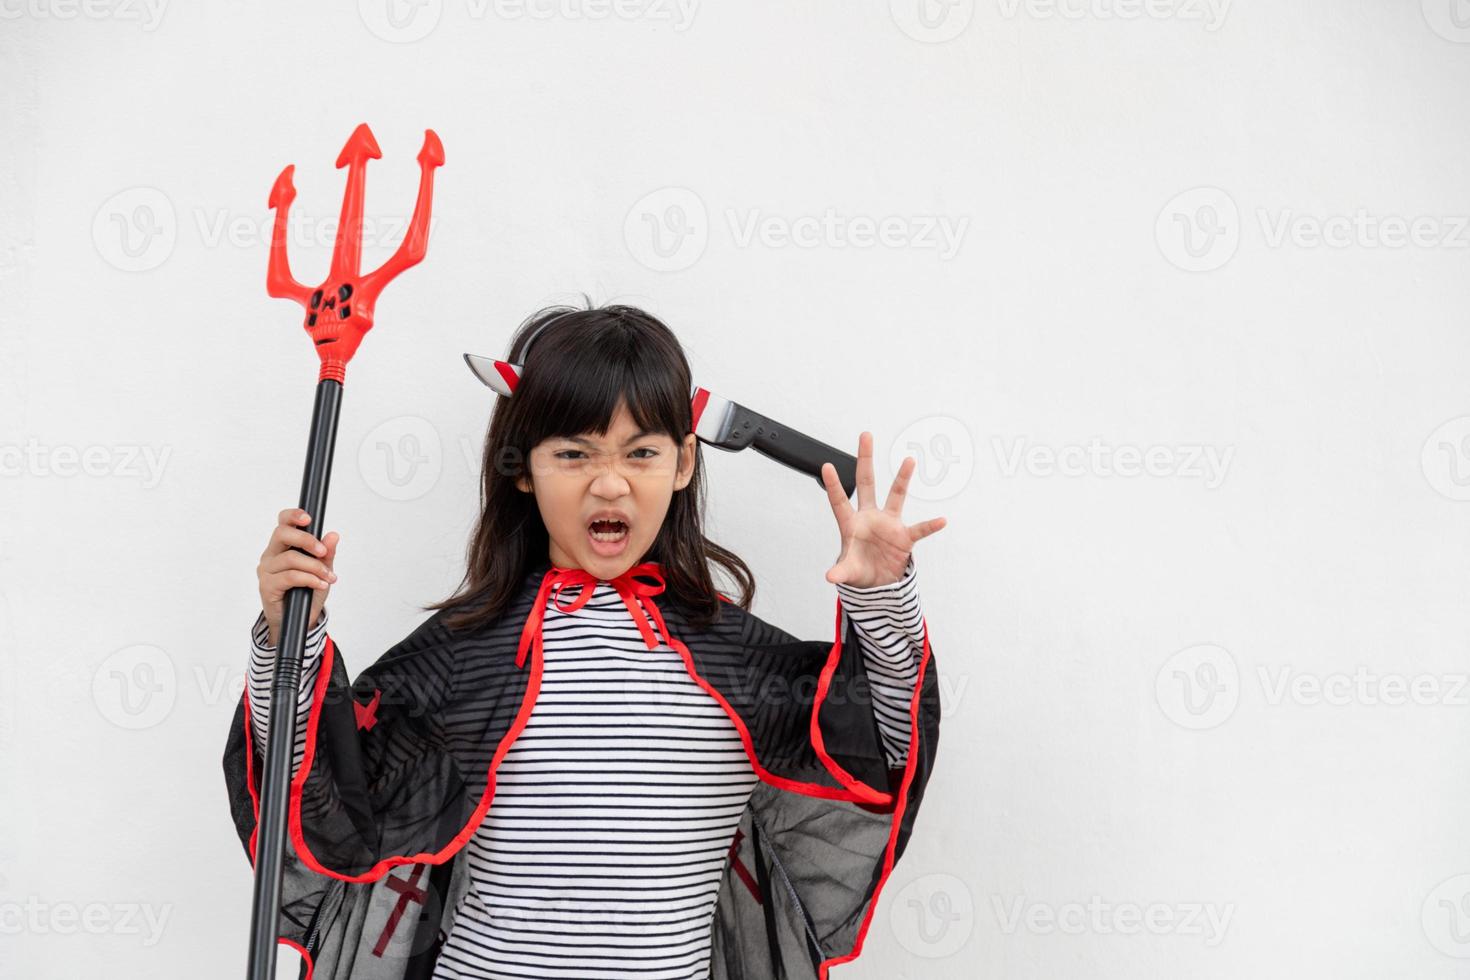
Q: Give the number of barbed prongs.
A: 3